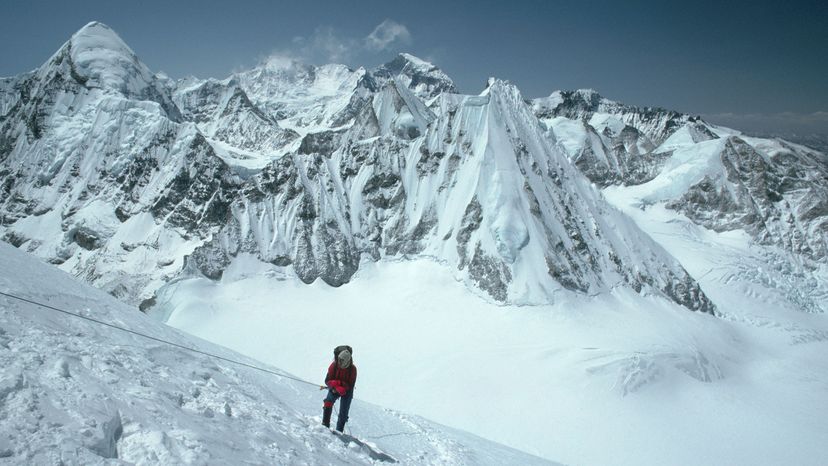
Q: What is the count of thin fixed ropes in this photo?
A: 1